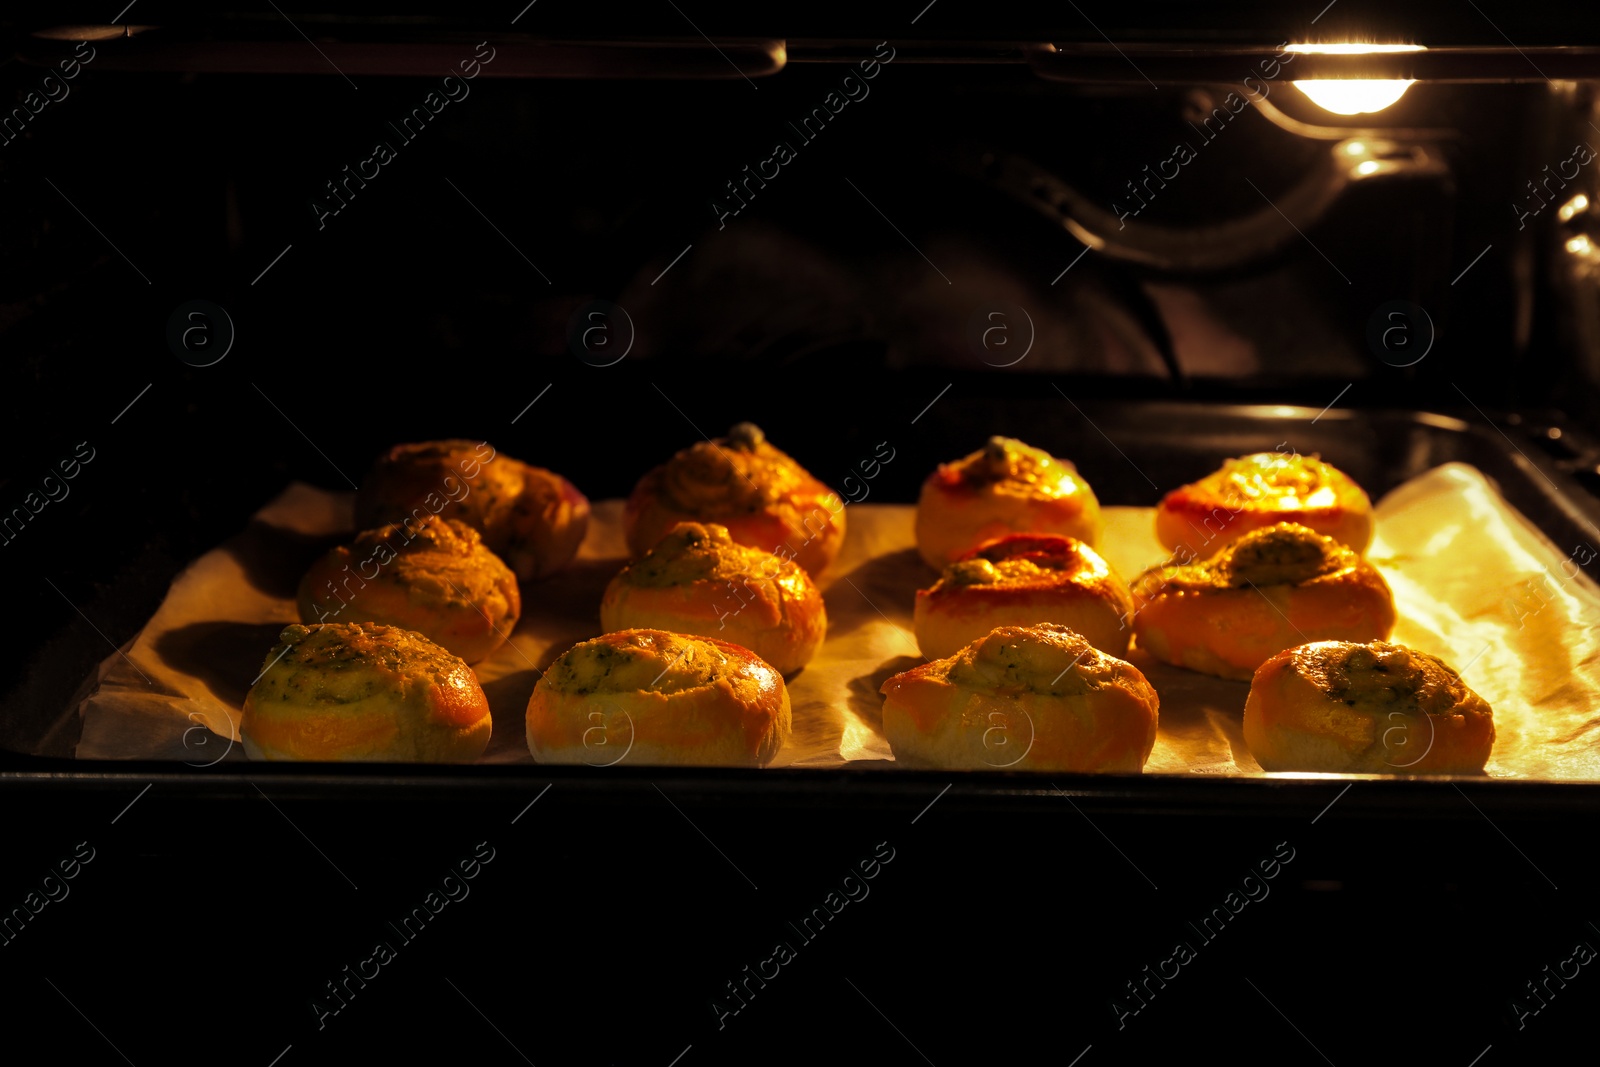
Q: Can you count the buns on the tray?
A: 12